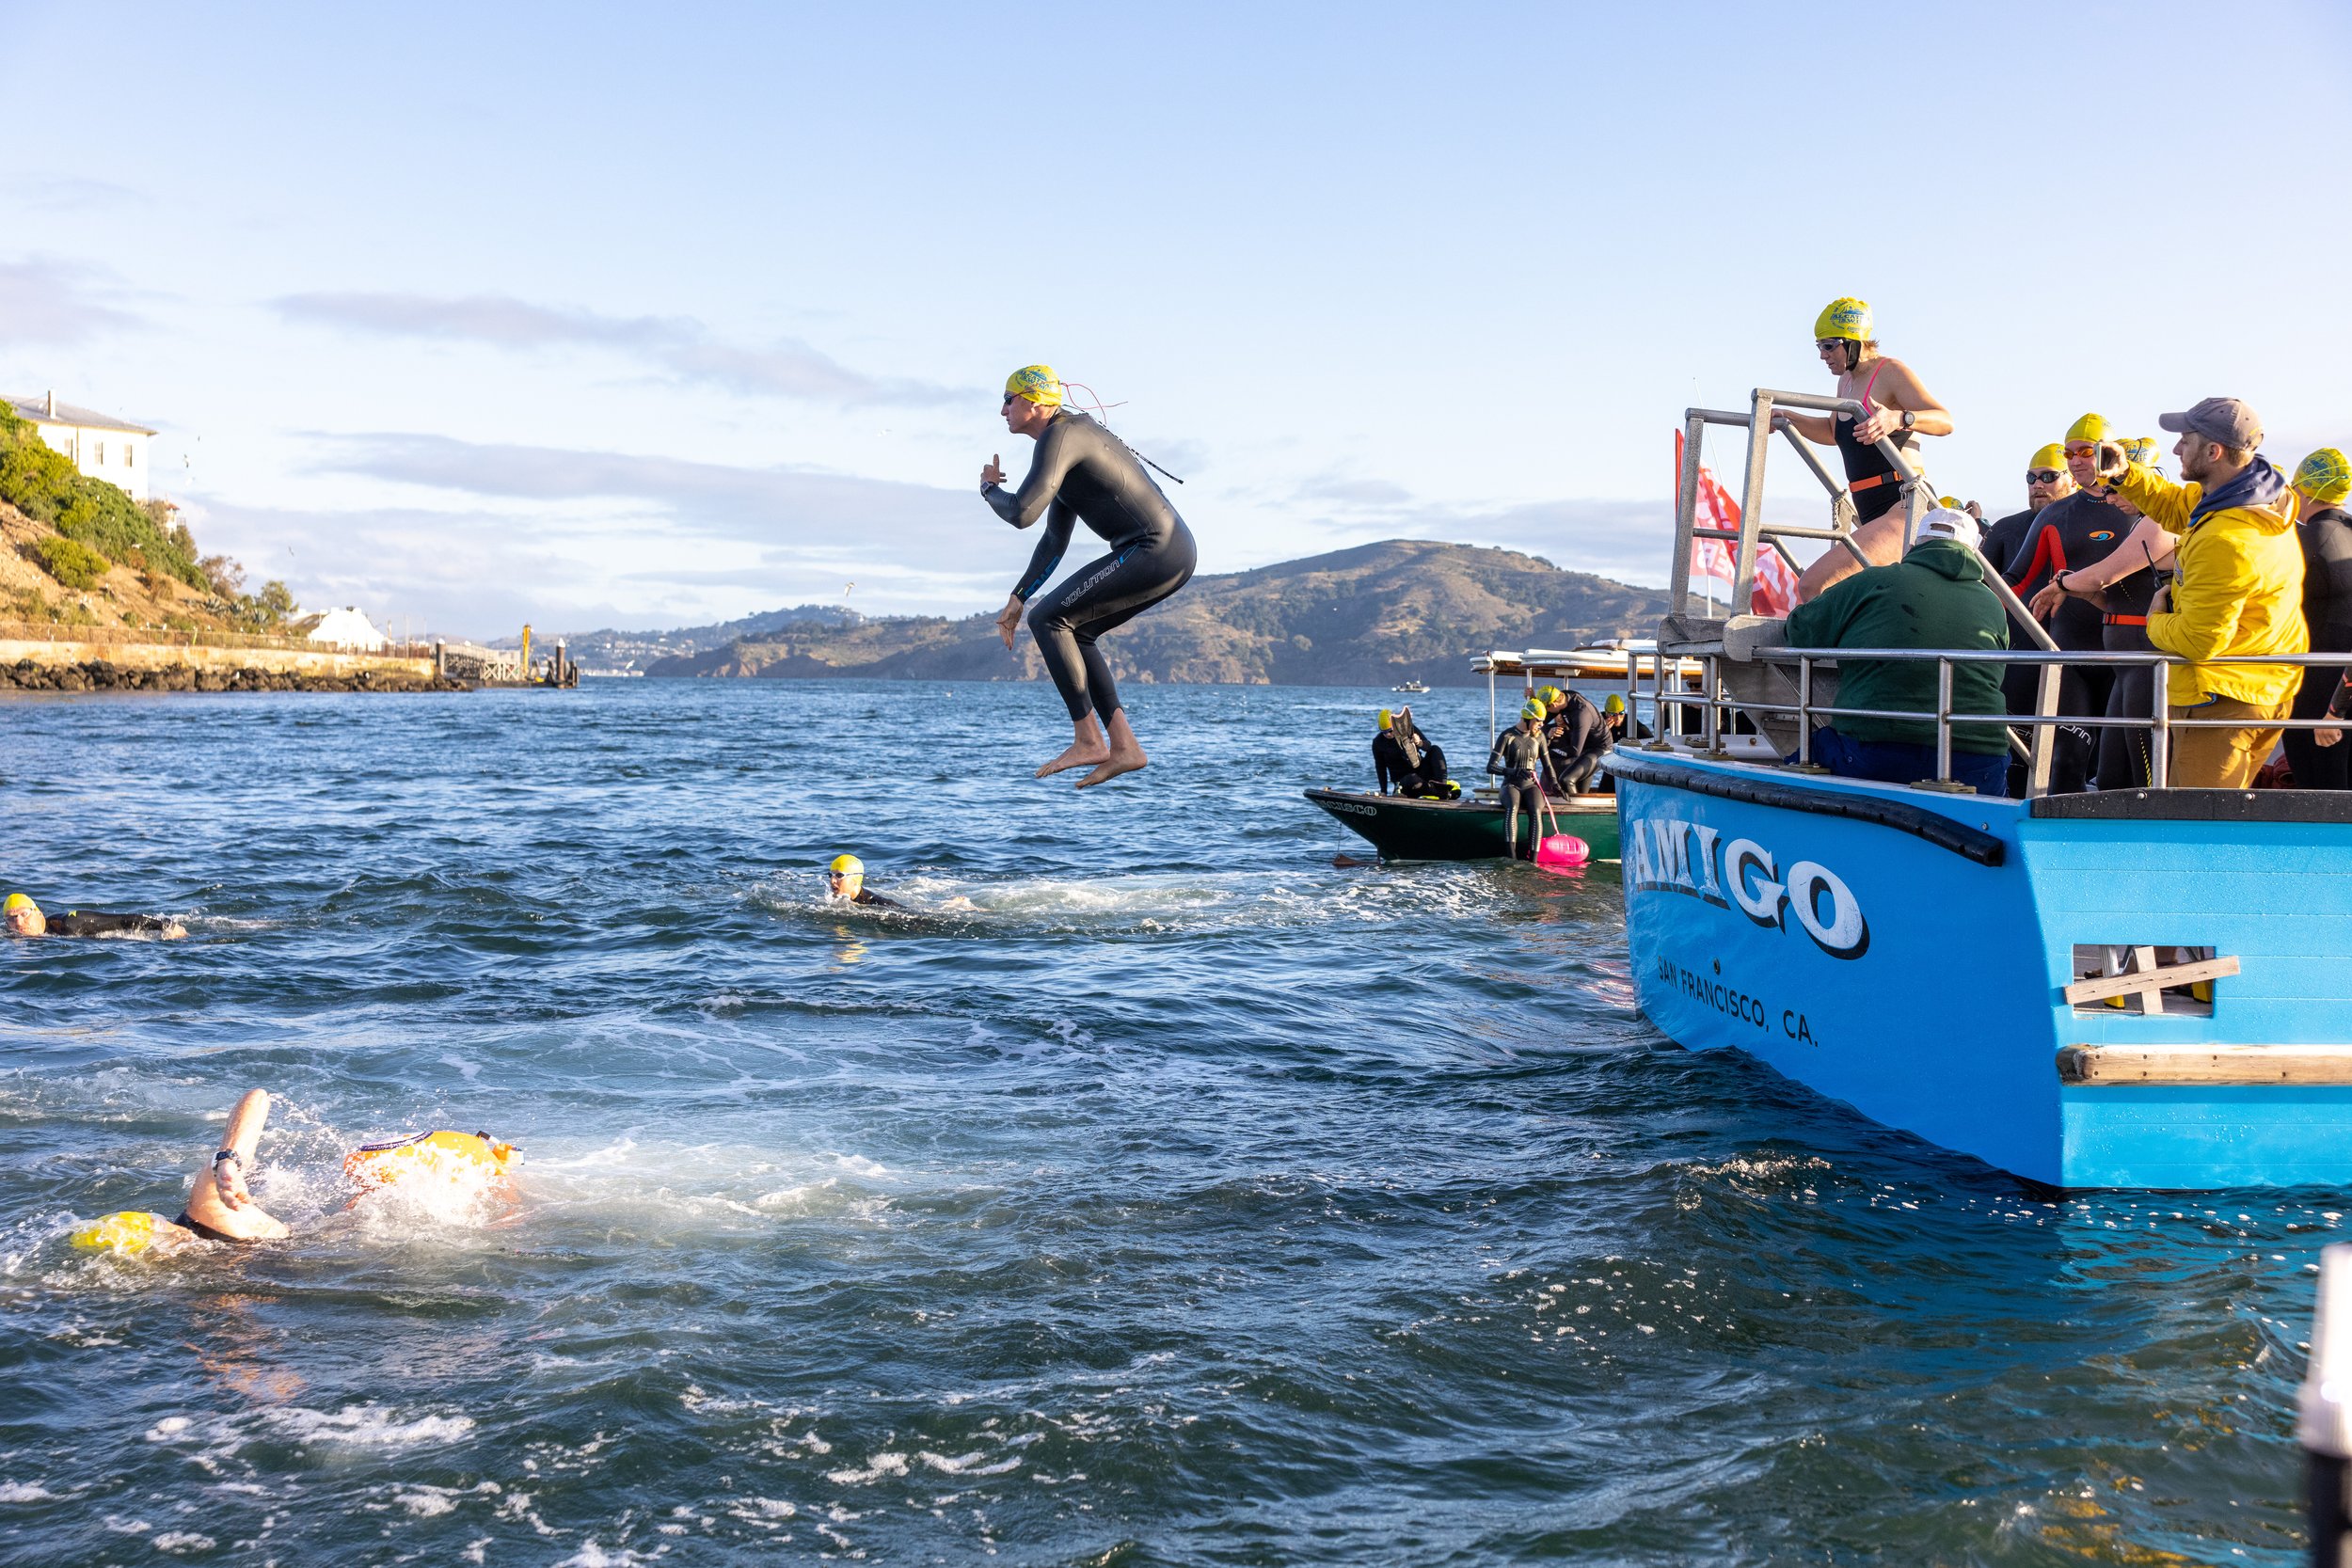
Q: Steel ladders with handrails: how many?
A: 1